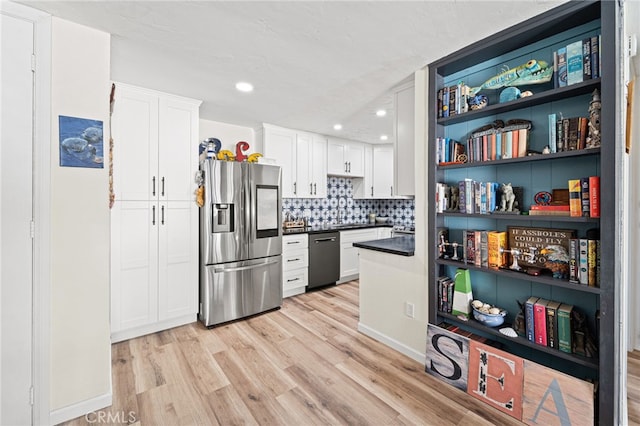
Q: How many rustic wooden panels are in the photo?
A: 3